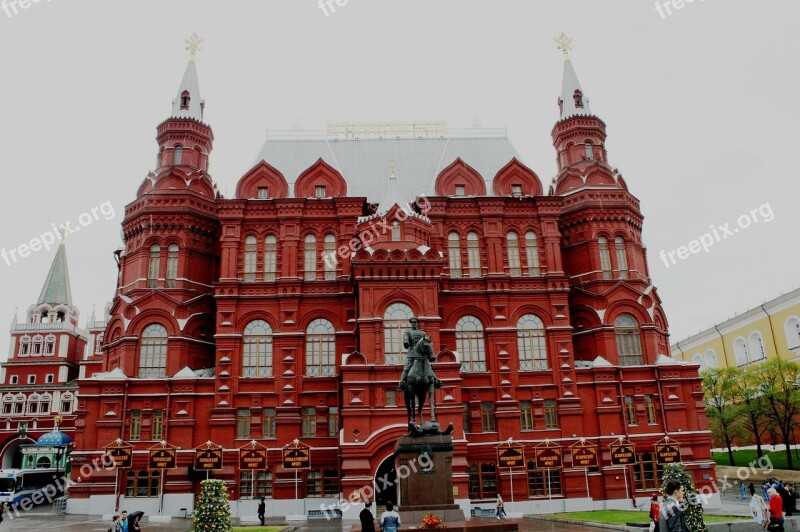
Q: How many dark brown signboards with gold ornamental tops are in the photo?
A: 10